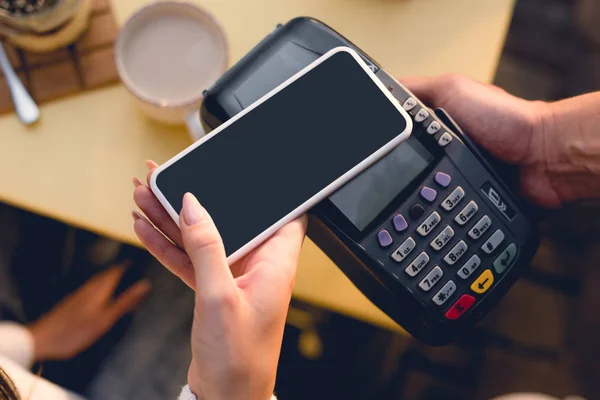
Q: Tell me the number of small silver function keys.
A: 4